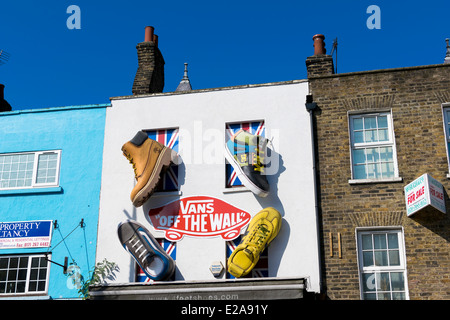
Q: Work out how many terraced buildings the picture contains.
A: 3